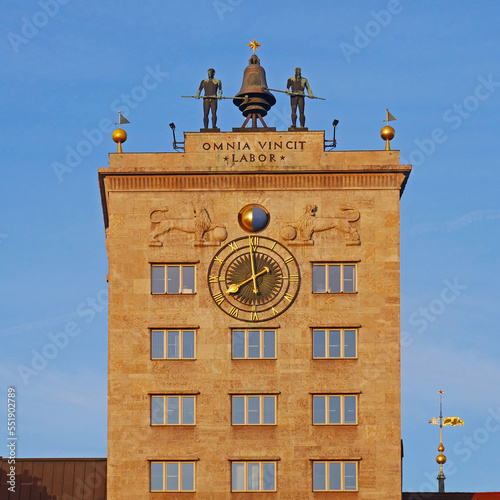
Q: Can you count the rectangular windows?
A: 11